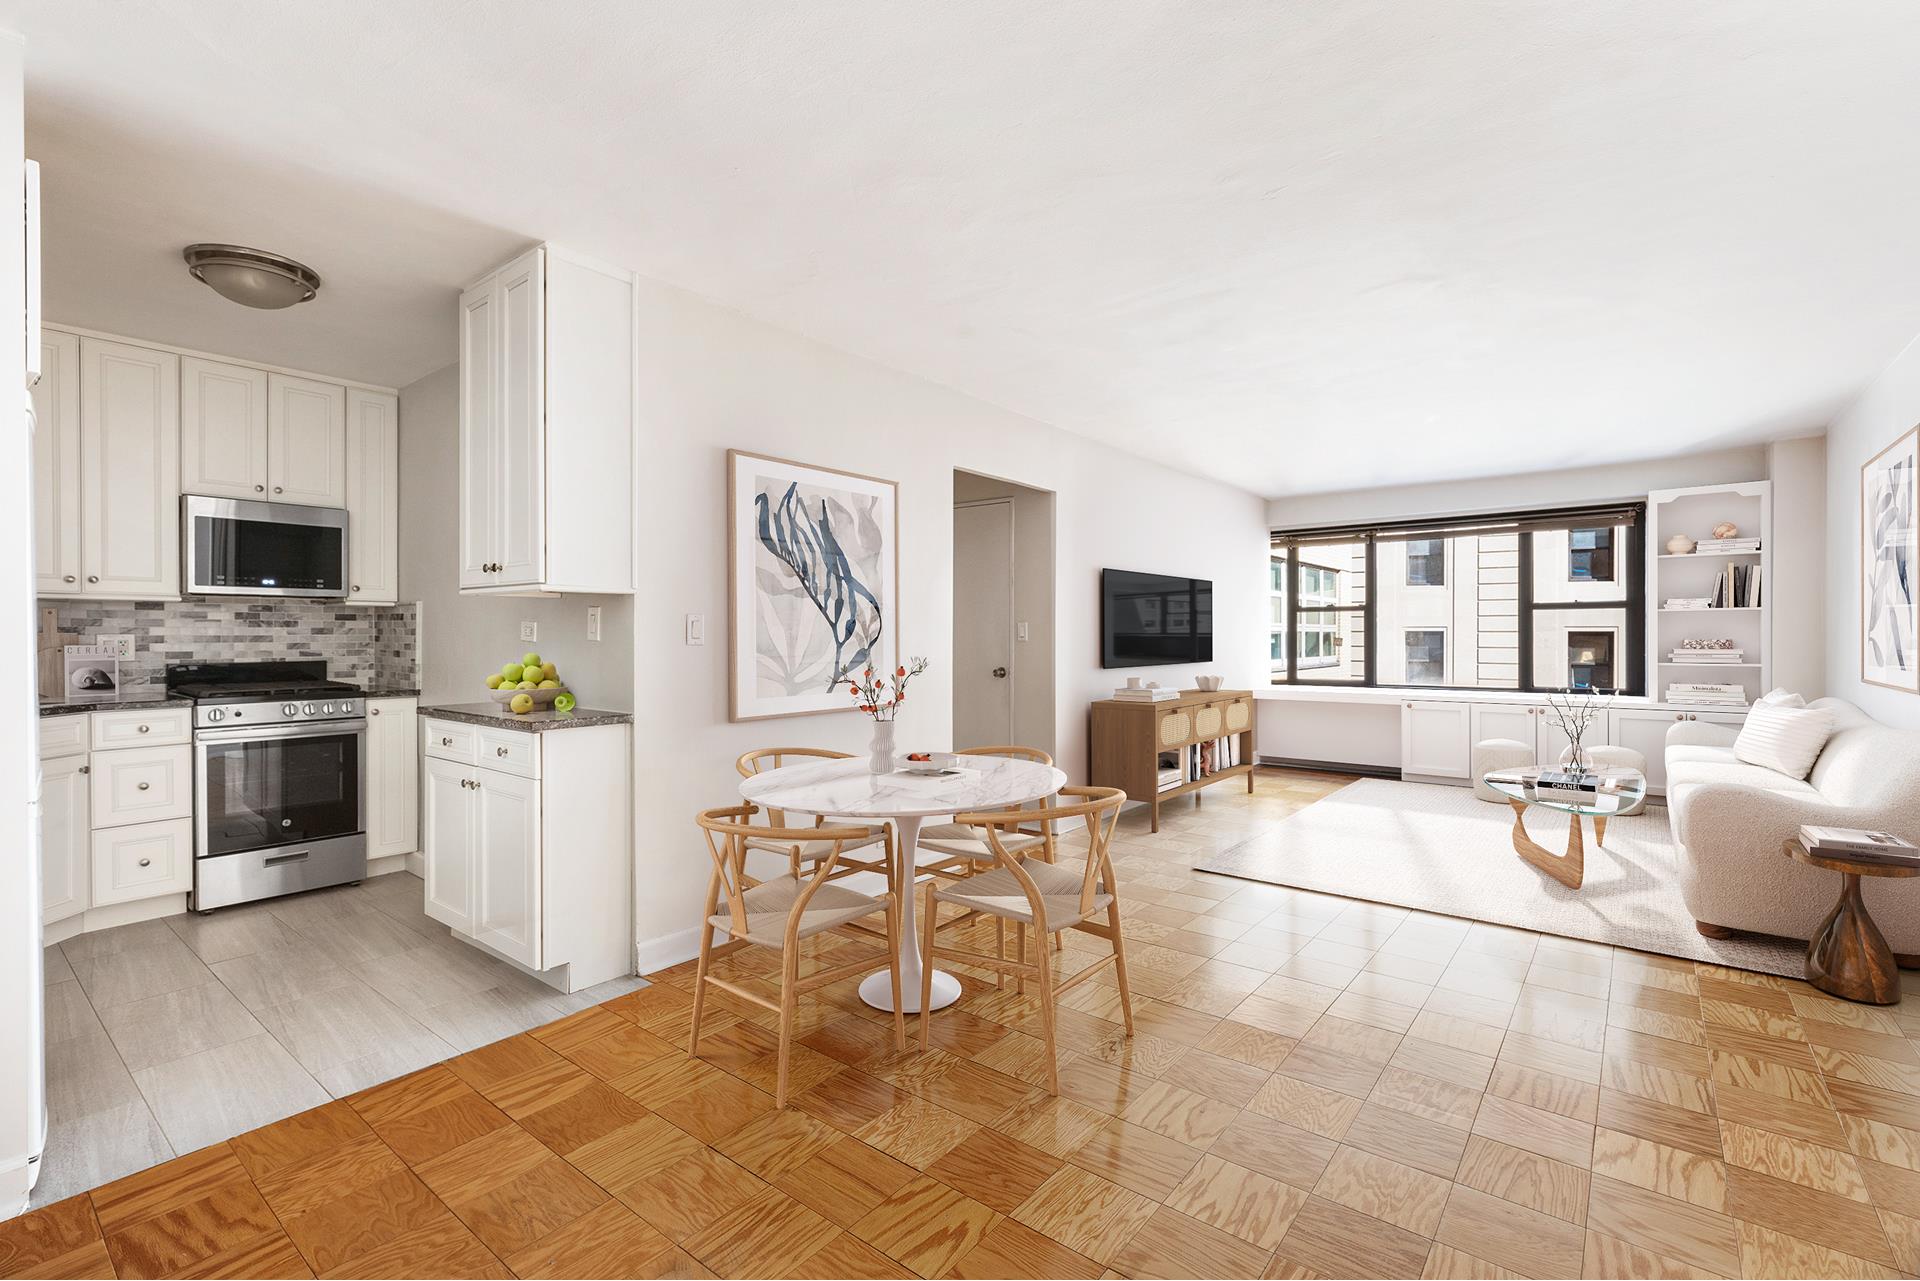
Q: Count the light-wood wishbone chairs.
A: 4